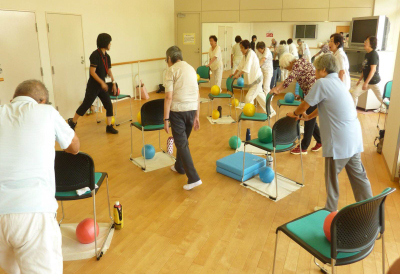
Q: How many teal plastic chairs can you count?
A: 11